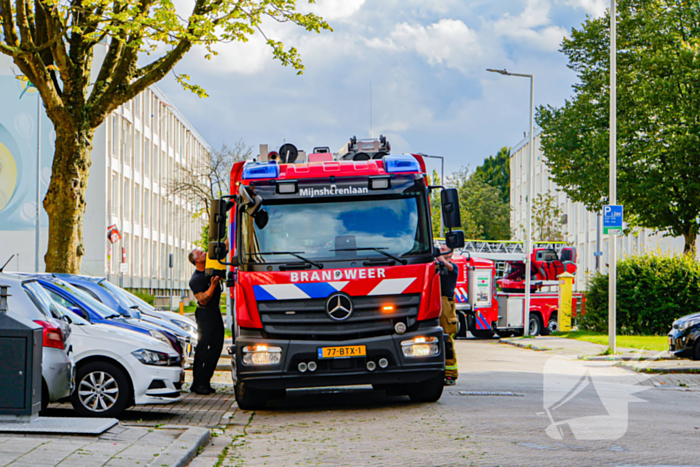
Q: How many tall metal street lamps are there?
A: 2